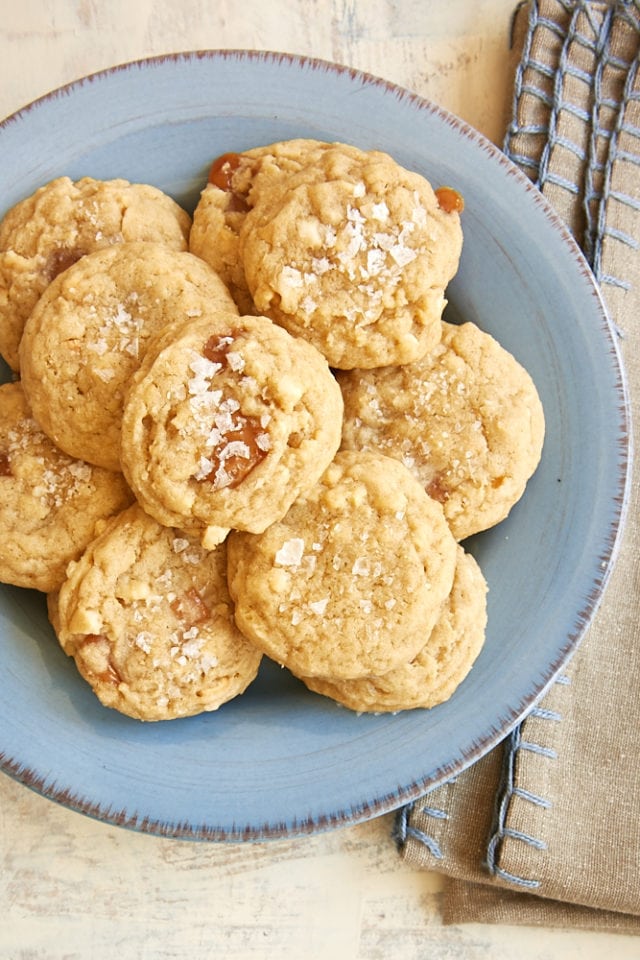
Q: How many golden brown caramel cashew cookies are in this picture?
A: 10